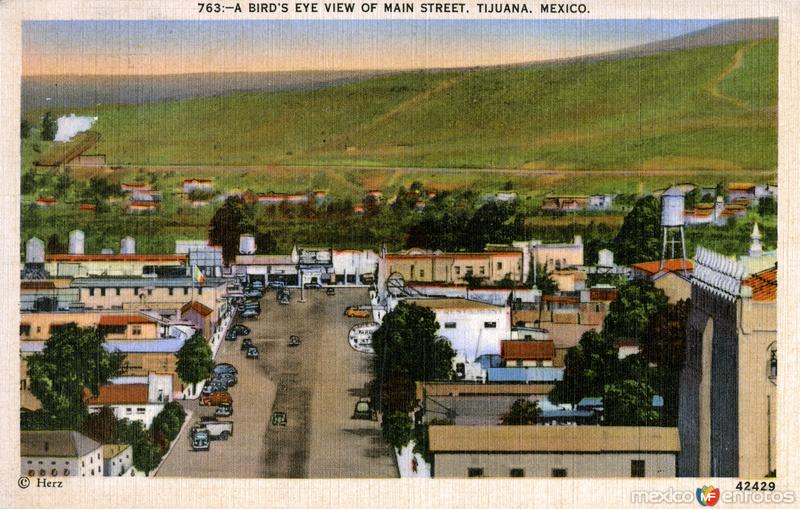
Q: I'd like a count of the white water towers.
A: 6